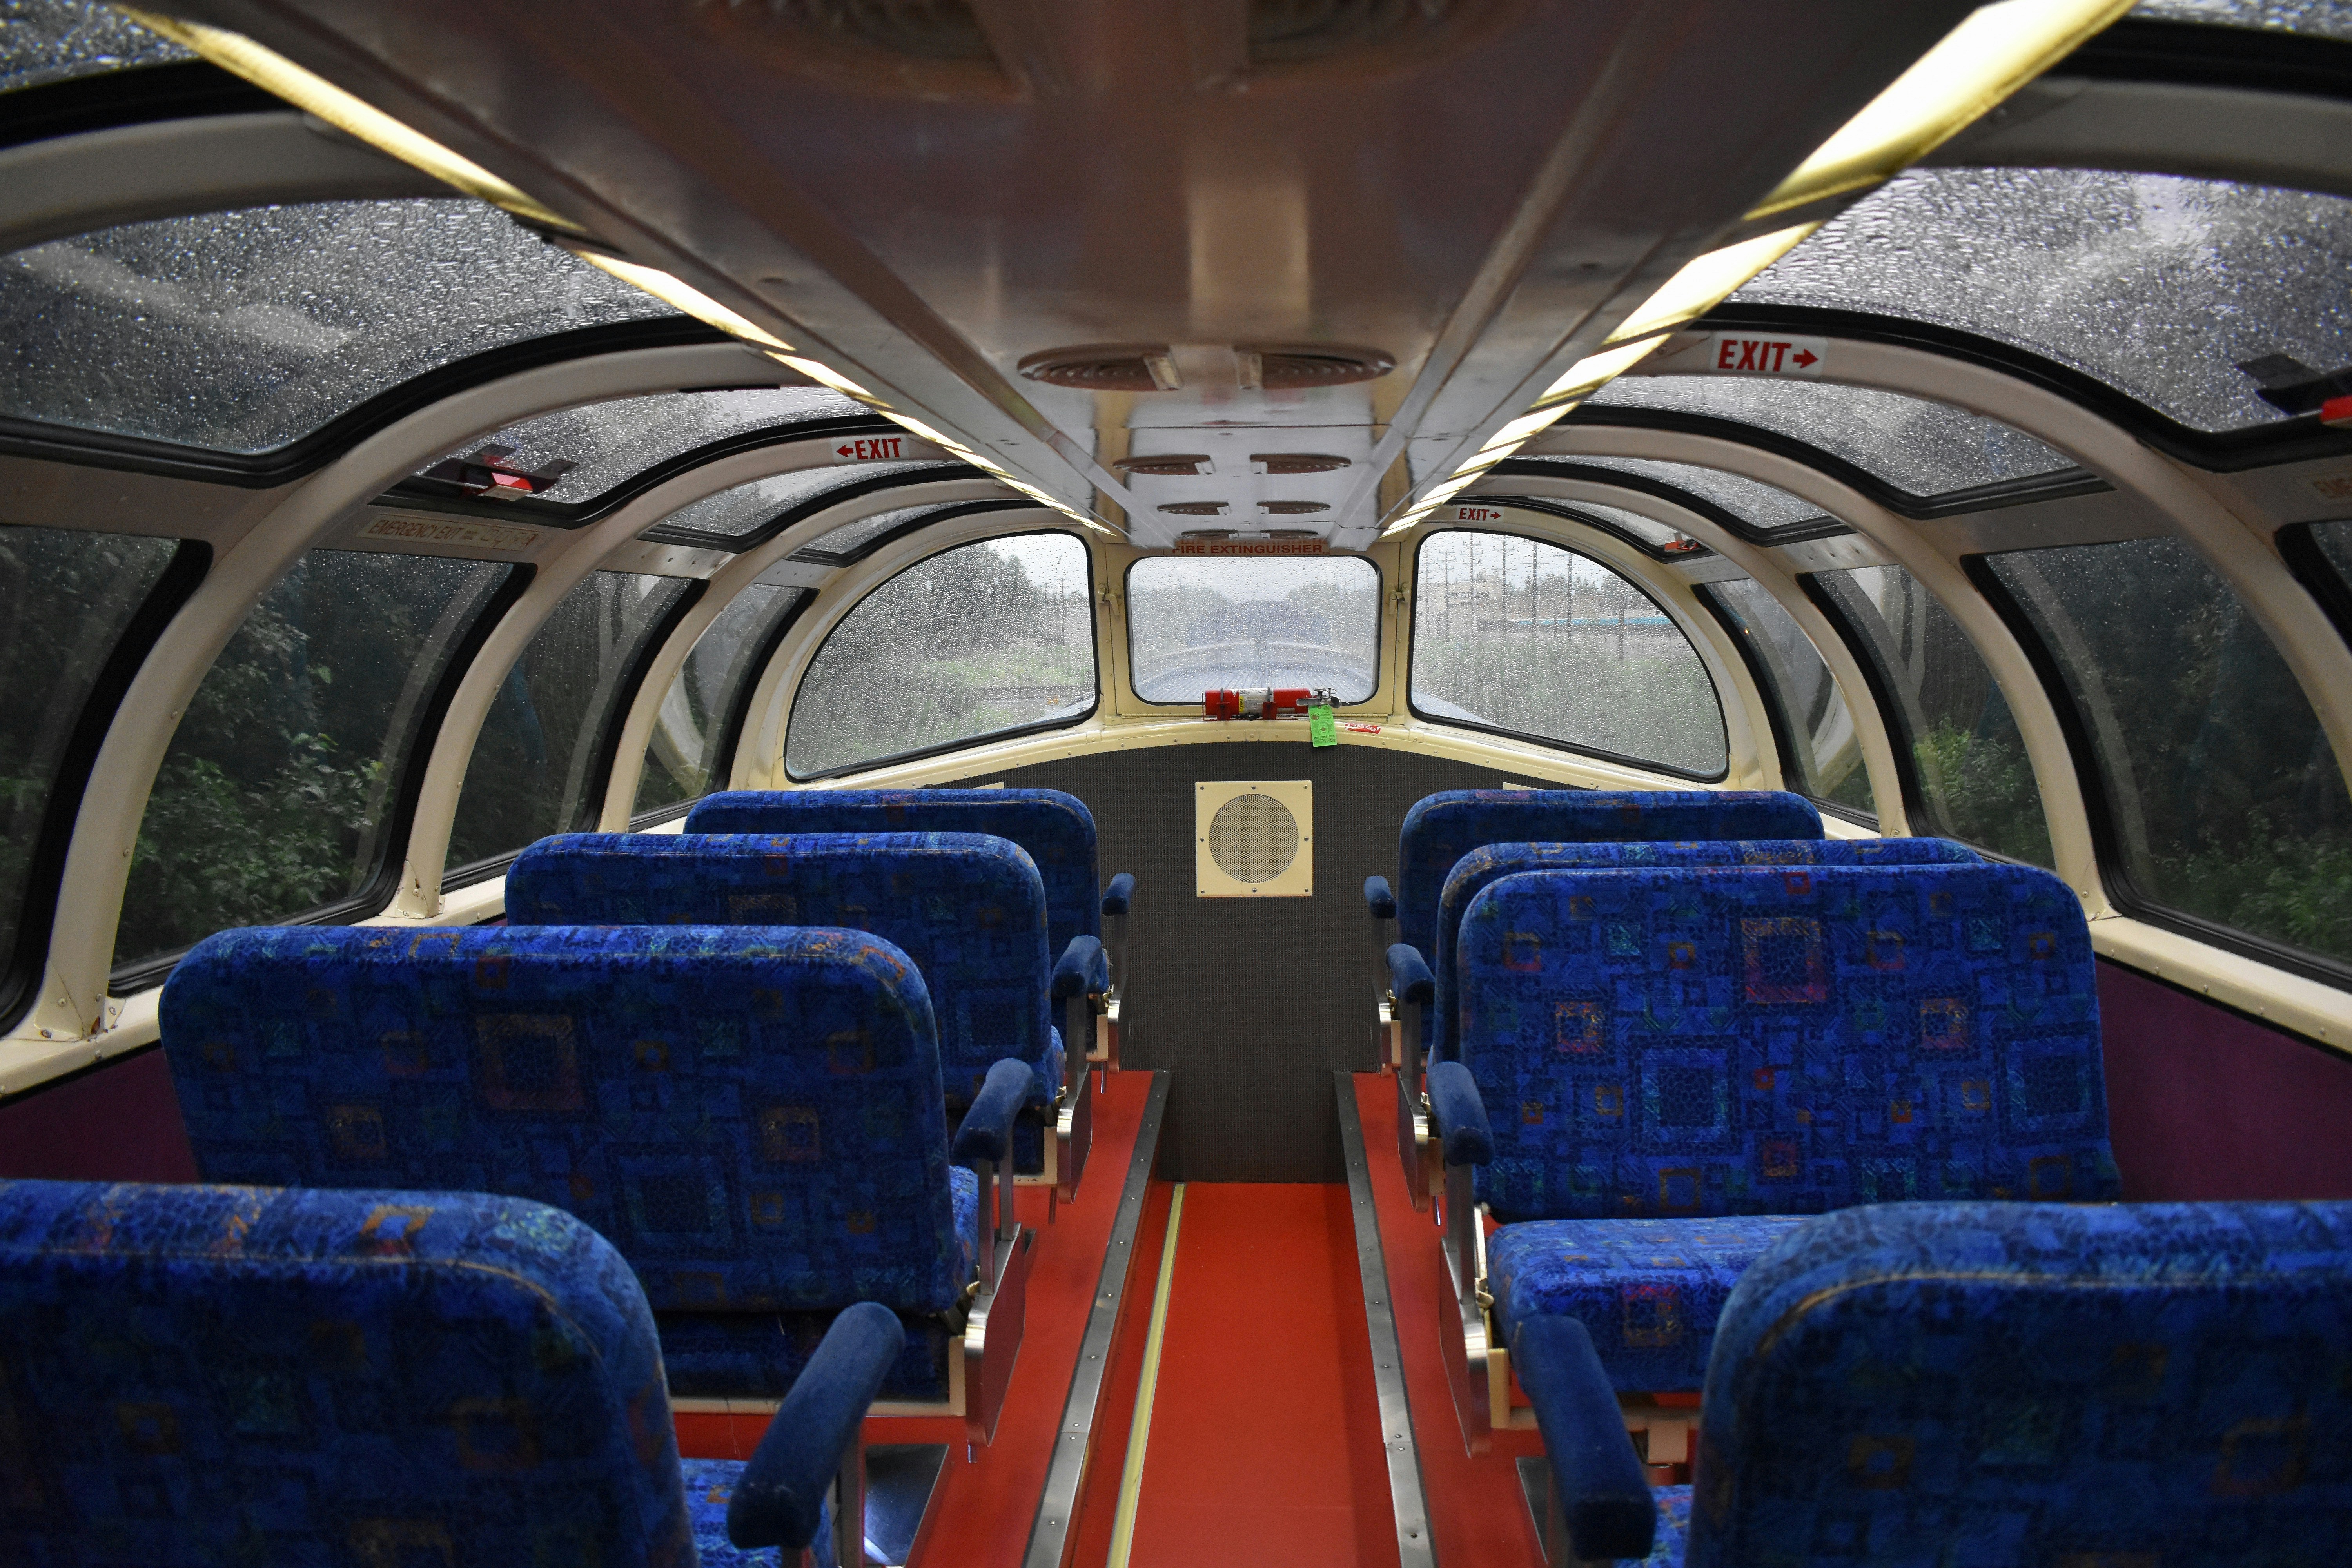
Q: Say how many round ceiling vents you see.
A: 10